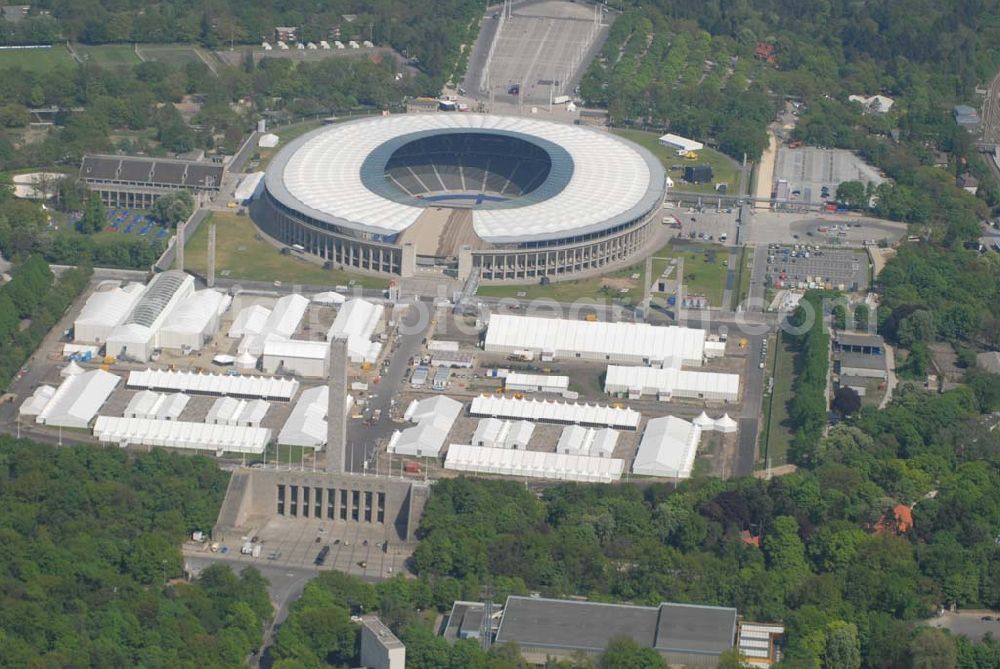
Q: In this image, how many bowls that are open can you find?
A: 1